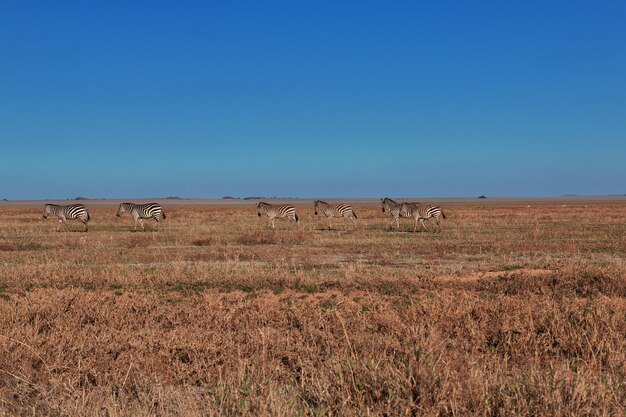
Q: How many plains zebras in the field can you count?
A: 6